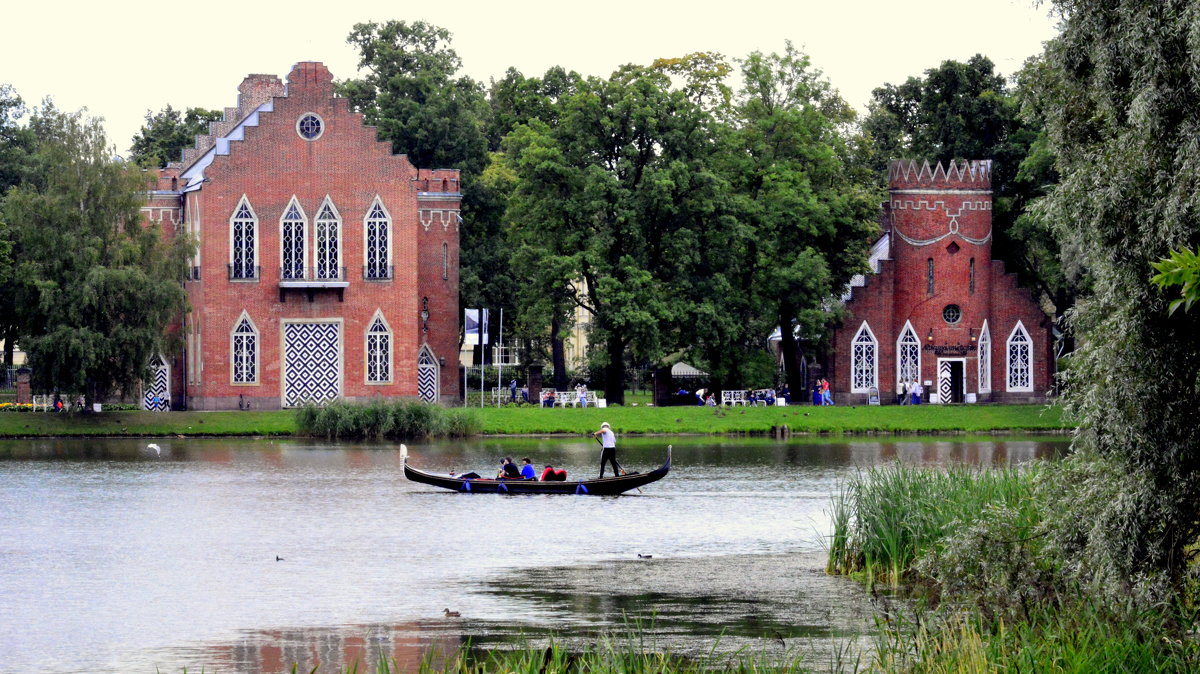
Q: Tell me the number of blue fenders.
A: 6